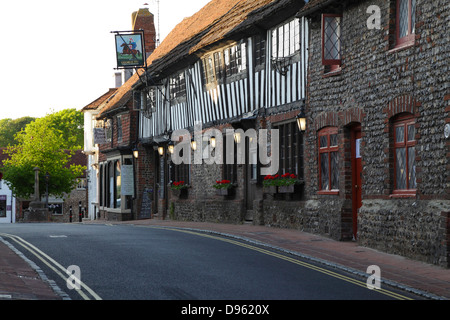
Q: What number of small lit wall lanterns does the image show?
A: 7